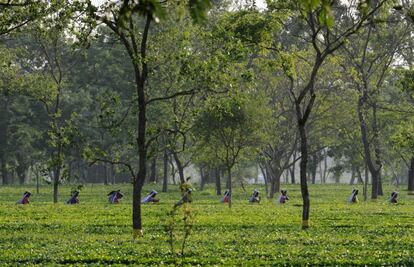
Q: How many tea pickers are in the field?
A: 10